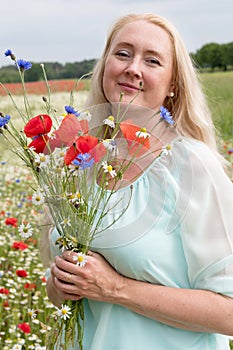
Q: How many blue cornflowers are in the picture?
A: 6